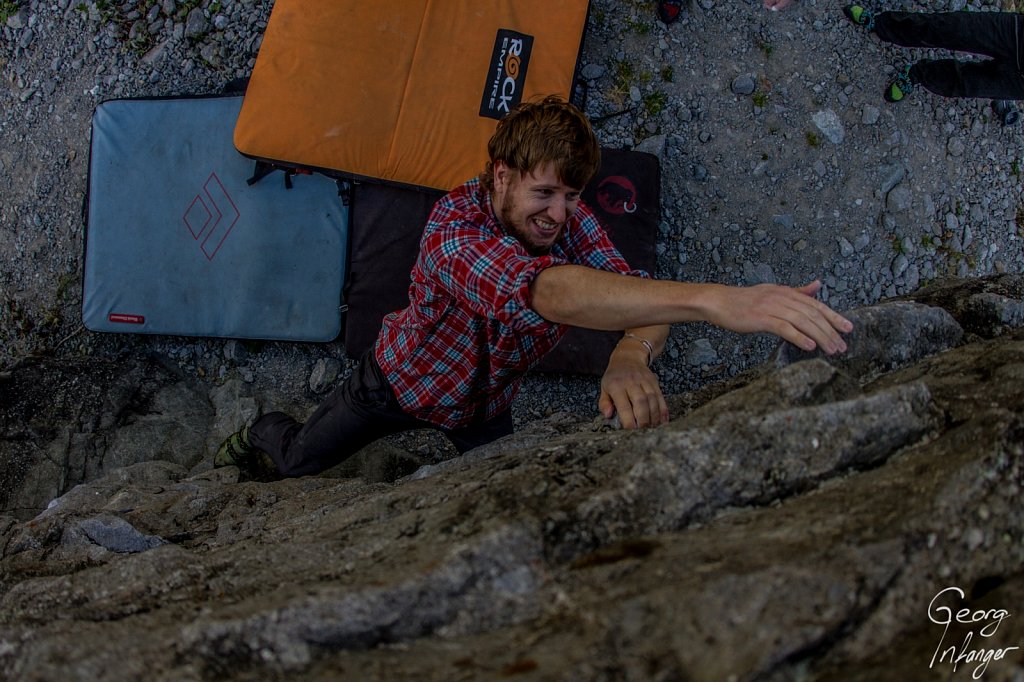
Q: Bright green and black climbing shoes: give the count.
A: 2